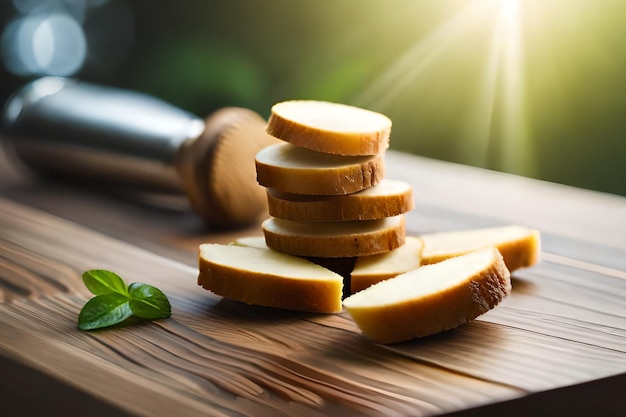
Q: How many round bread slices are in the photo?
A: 4